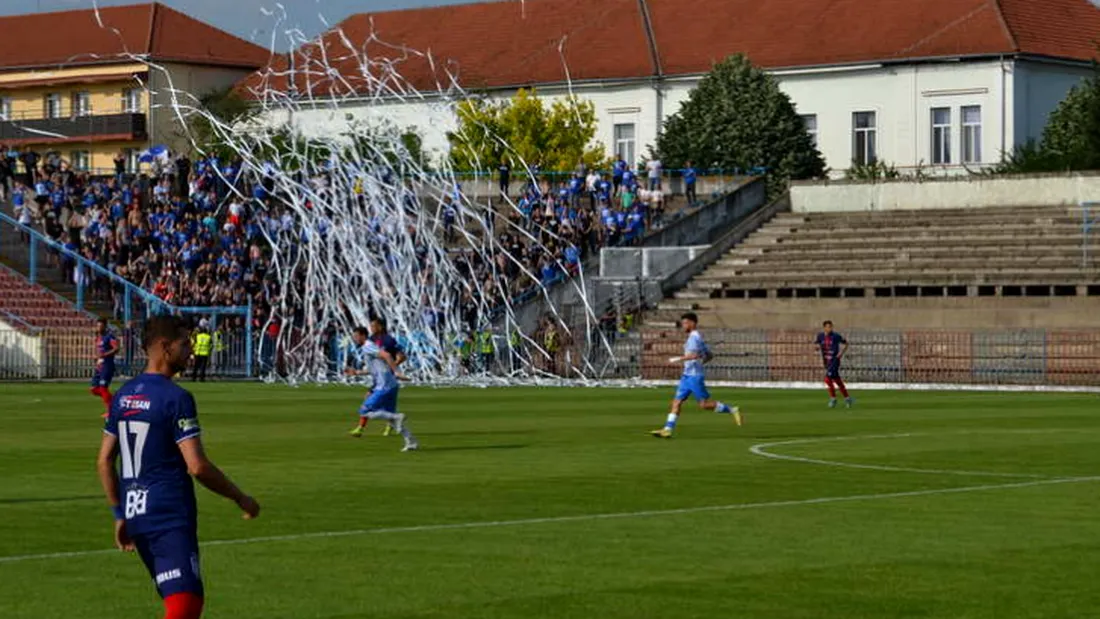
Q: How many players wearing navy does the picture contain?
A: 4